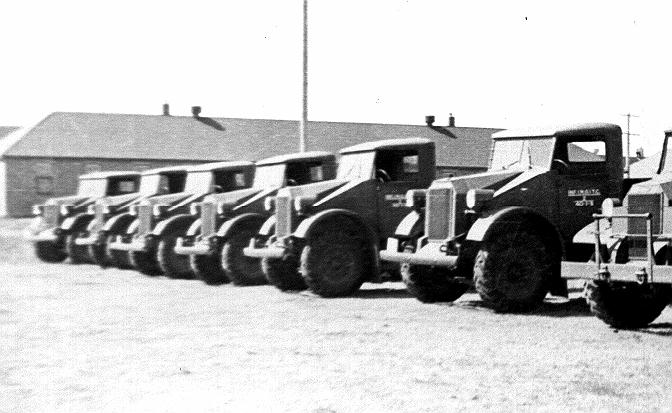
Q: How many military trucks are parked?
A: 7